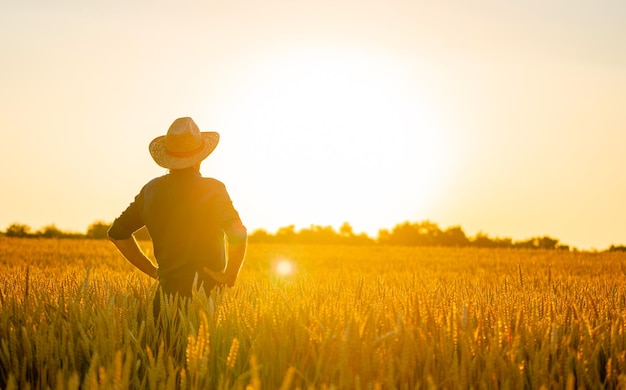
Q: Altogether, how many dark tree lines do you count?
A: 1